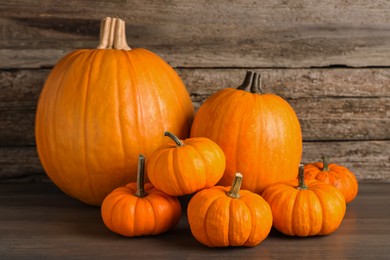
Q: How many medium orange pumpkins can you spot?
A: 1